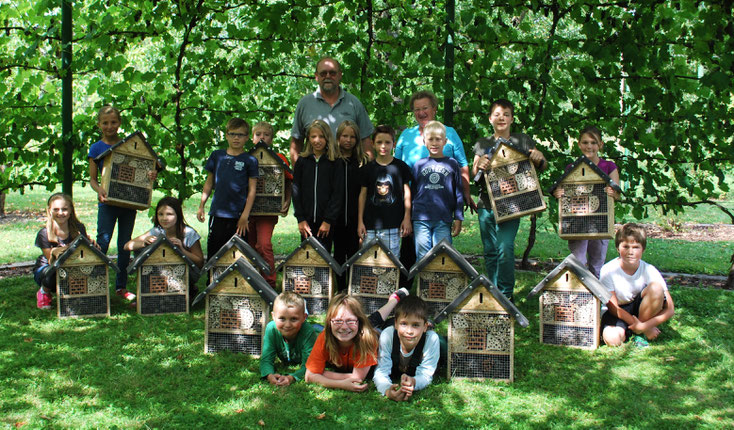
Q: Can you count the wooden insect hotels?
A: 13